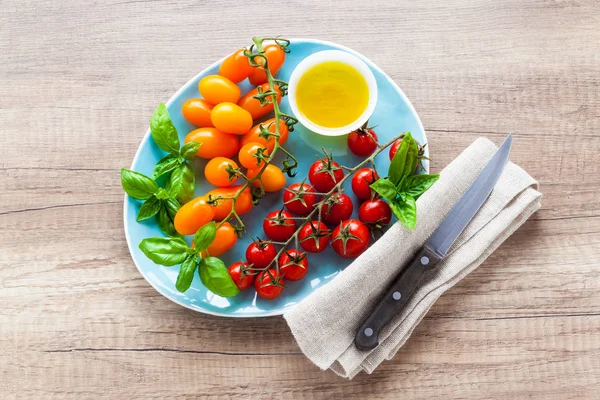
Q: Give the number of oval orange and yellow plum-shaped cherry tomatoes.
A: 14